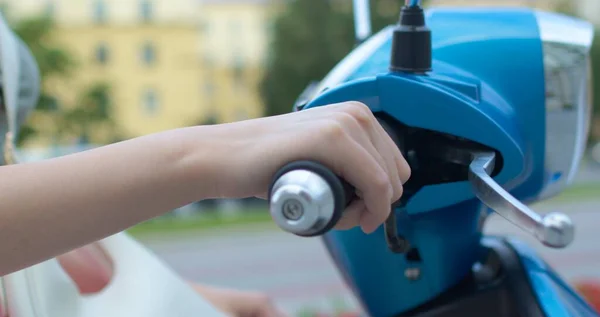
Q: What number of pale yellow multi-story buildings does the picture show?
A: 1